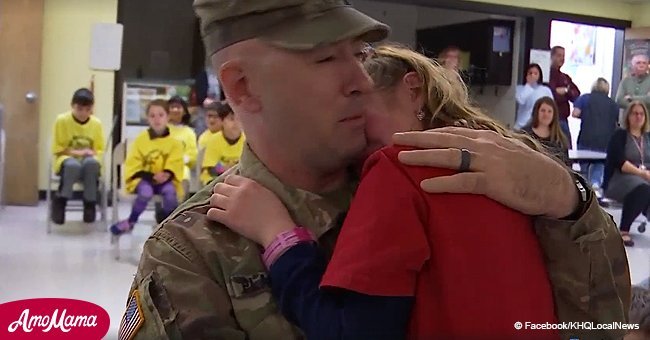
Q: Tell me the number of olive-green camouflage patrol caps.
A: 1